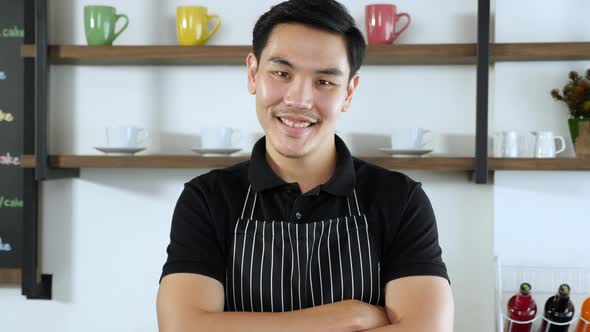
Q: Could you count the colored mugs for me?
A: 3